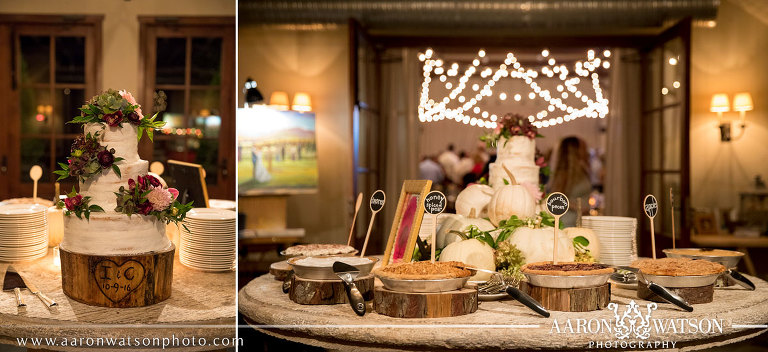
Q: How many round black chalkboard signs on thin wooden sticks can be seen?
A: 4